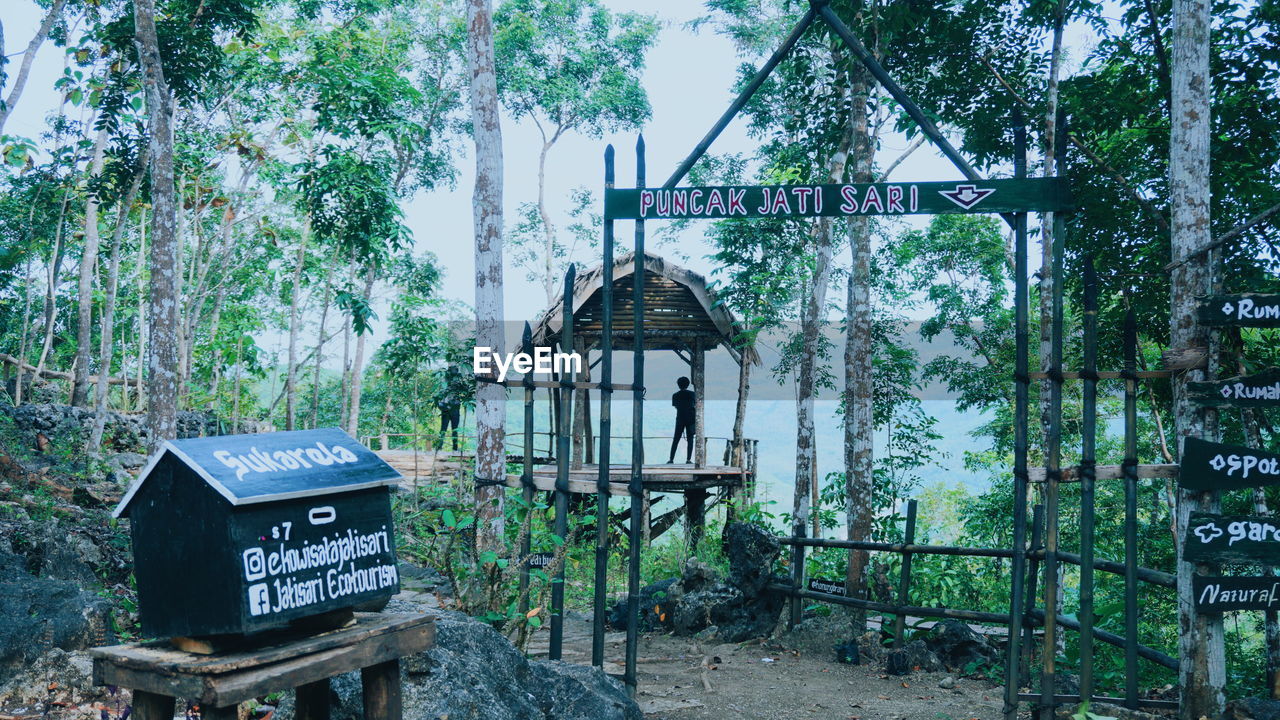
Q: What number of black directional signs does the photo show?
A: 5